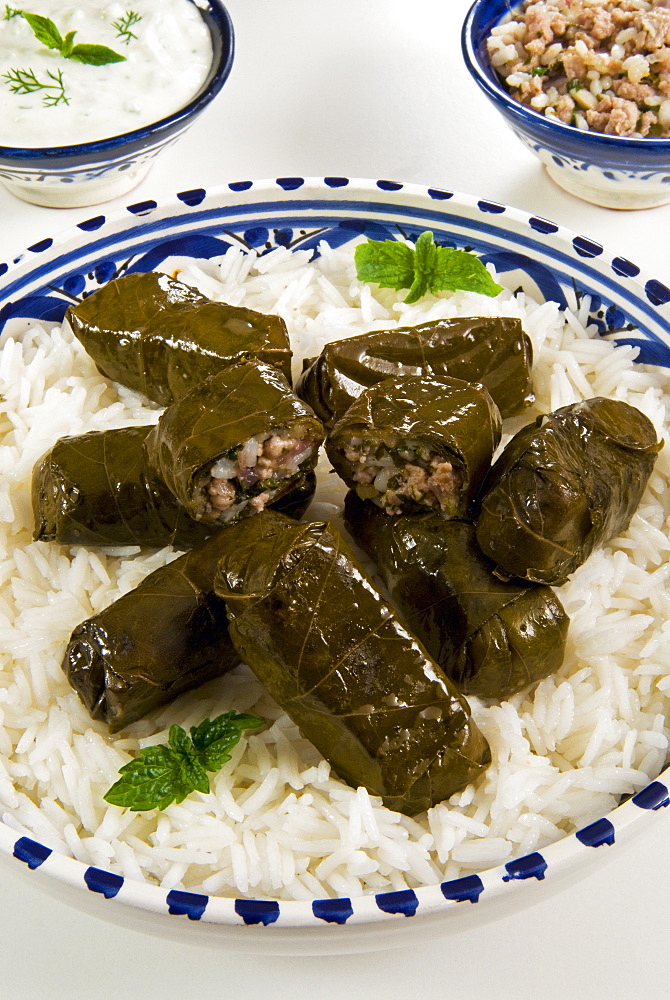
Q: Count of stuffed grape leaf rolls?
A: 9